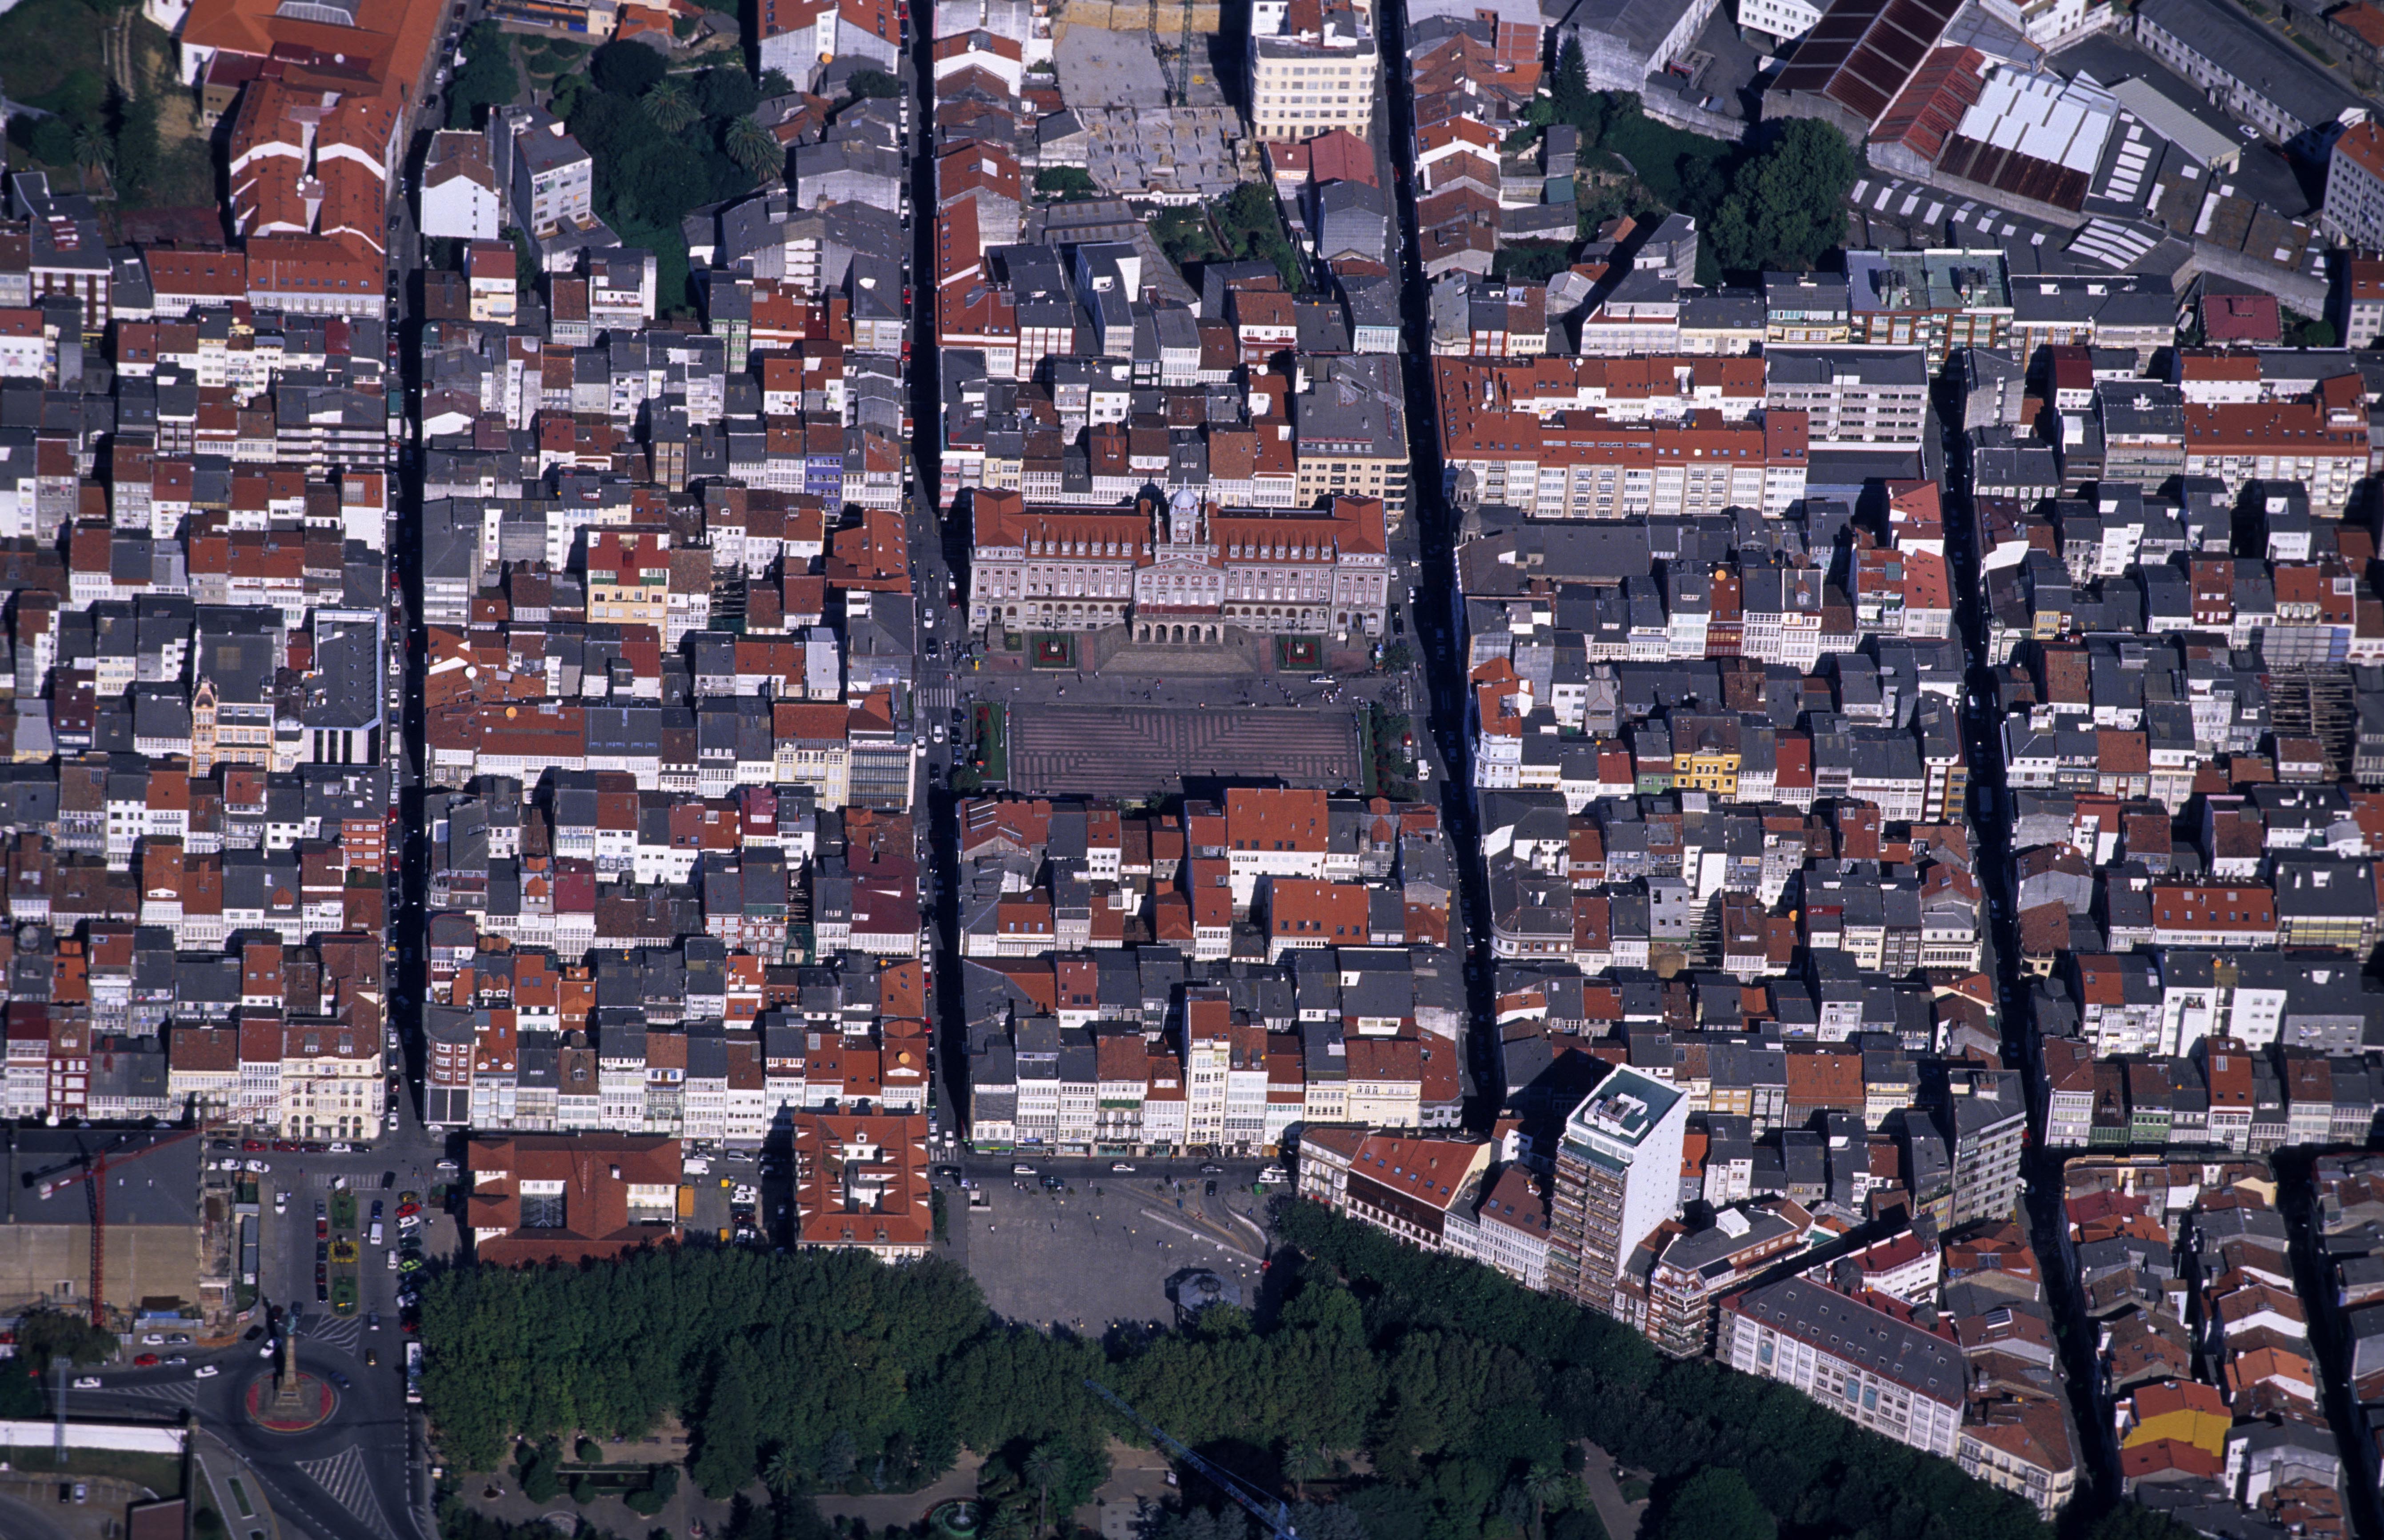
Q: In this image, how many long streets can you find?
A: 4